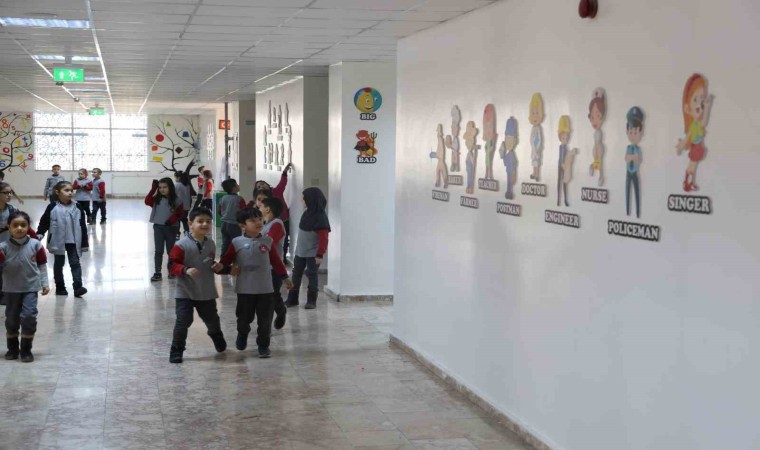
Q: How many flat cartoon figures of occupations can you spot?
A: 10